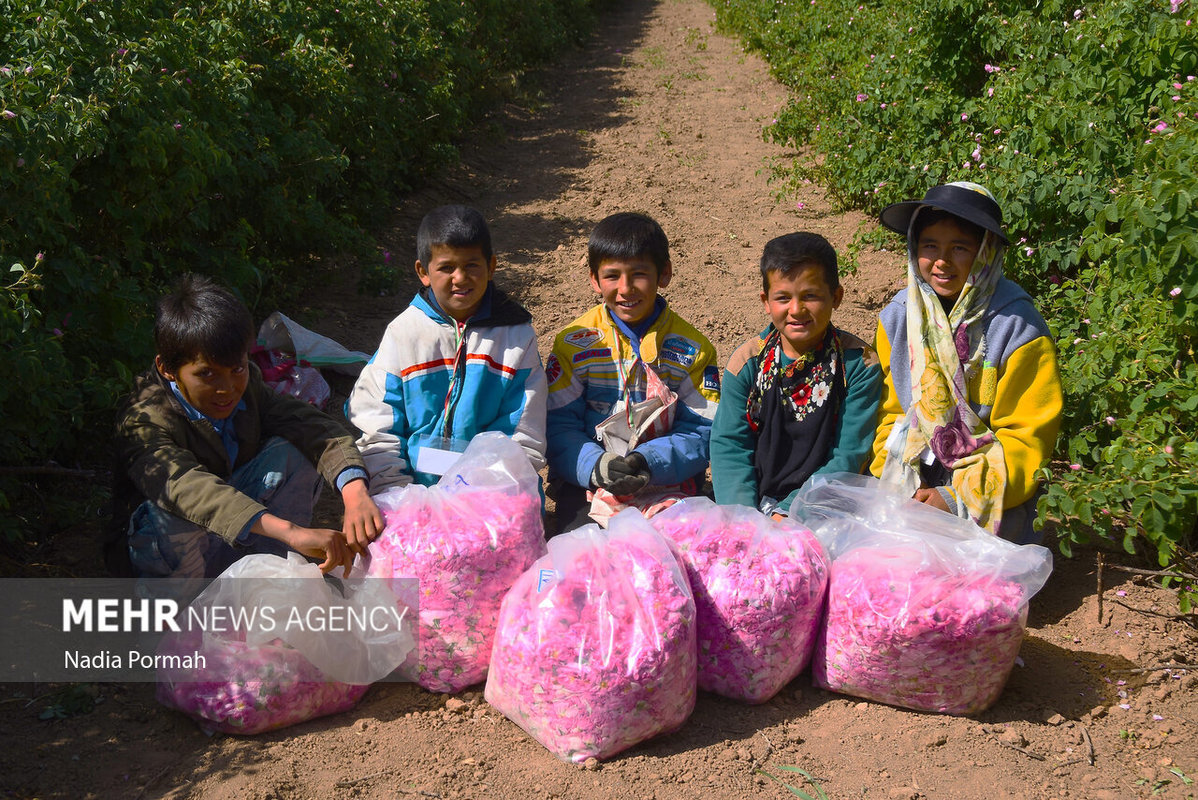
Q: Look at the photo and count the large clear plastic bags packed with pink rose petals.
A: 5